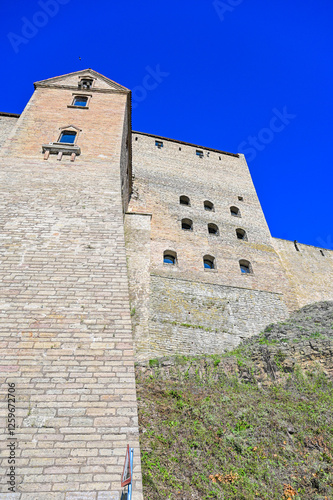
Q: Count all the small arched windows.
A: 9